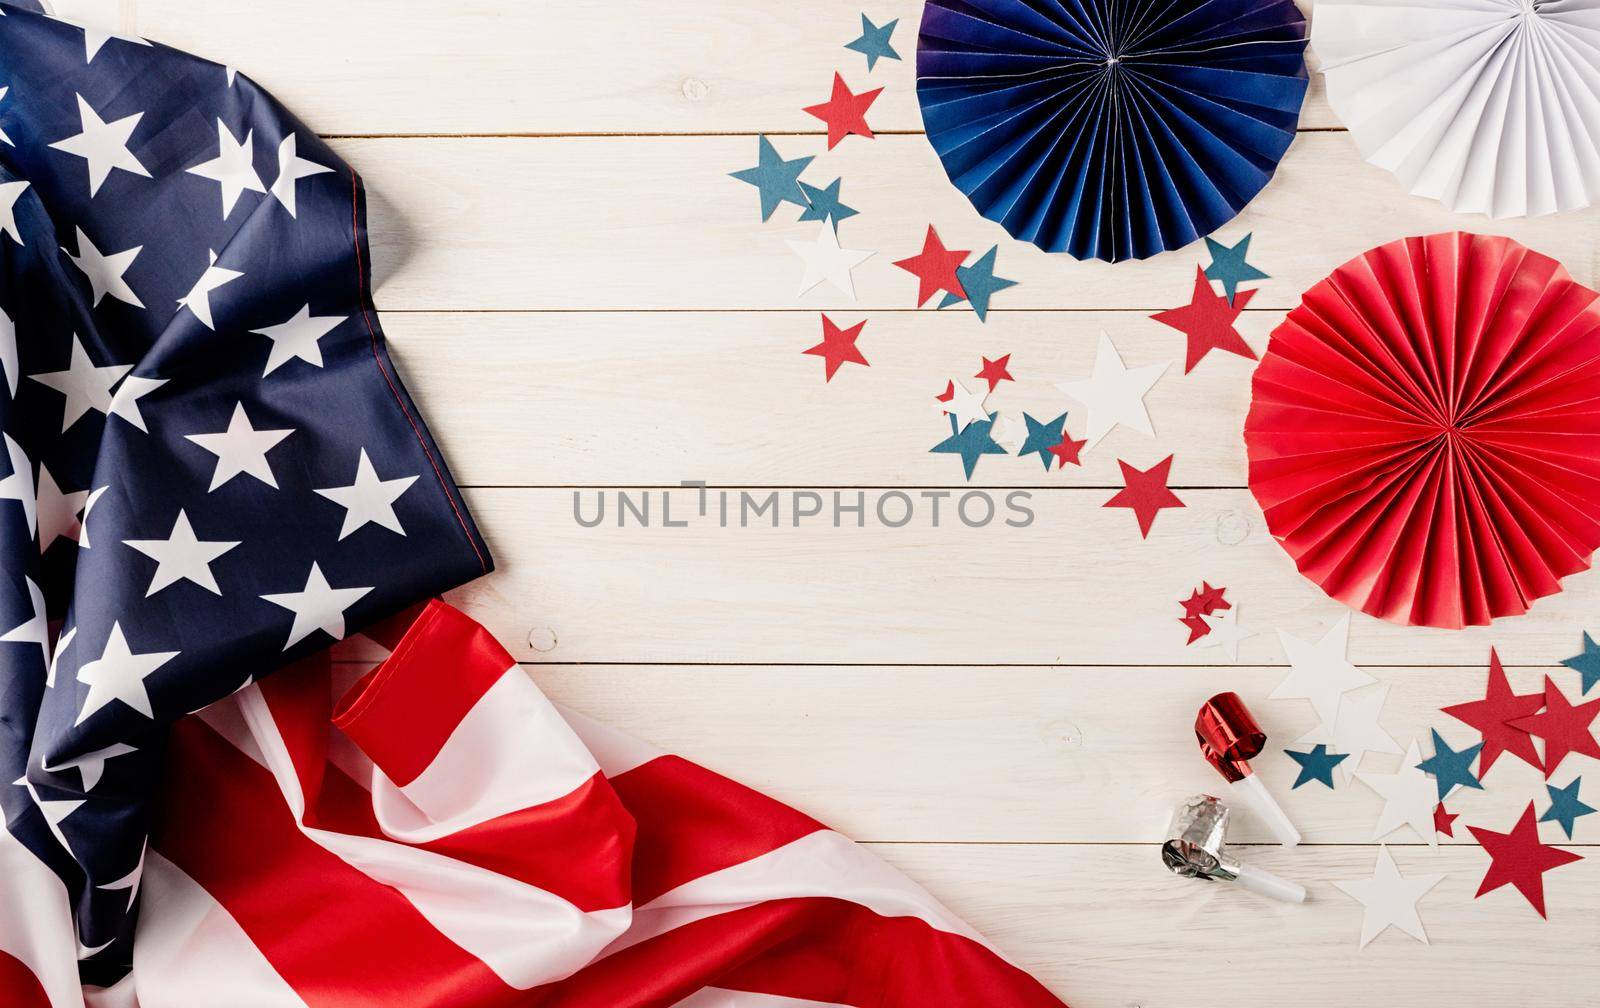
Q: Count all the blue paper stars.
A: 11